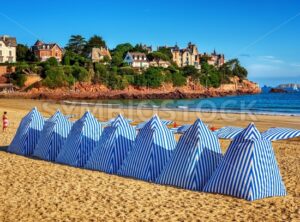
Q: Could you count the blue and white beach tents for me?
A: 7